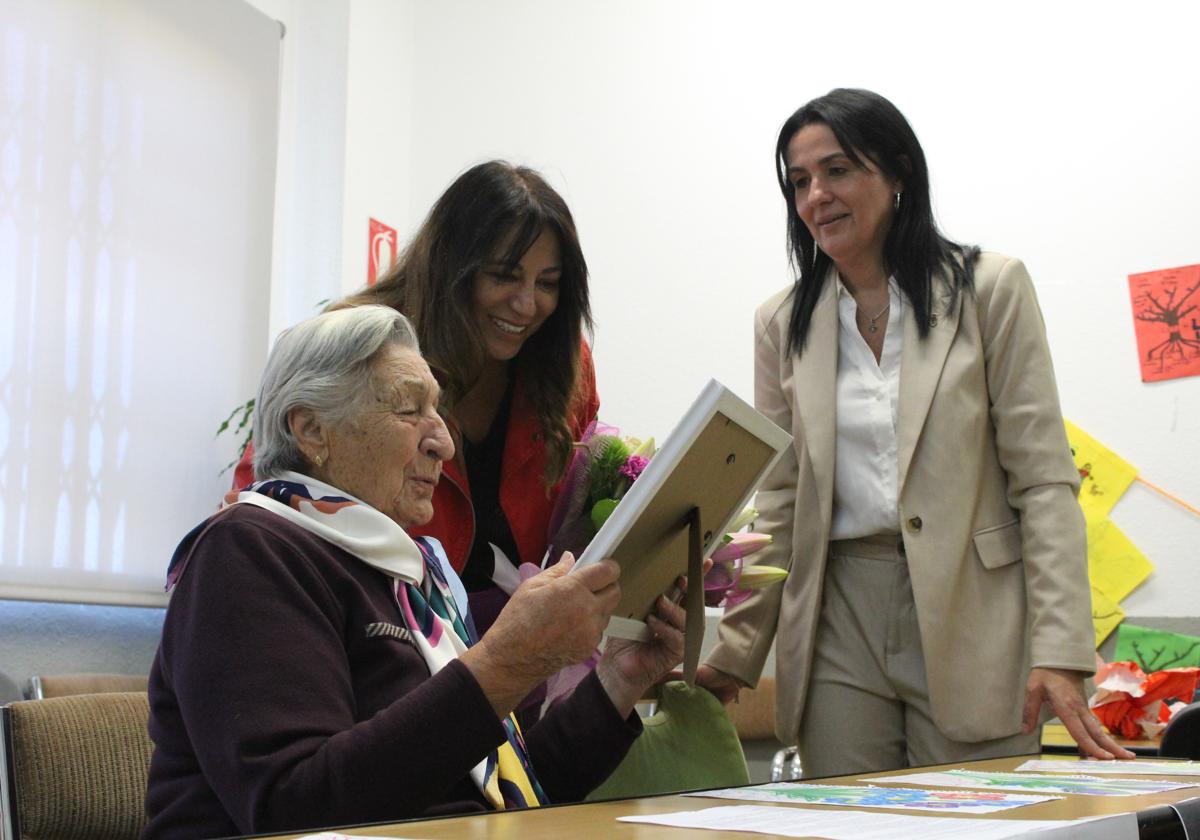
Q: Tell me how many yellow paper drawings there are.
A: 3